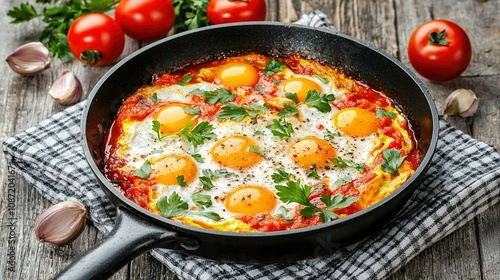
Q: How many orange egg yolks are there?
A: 8